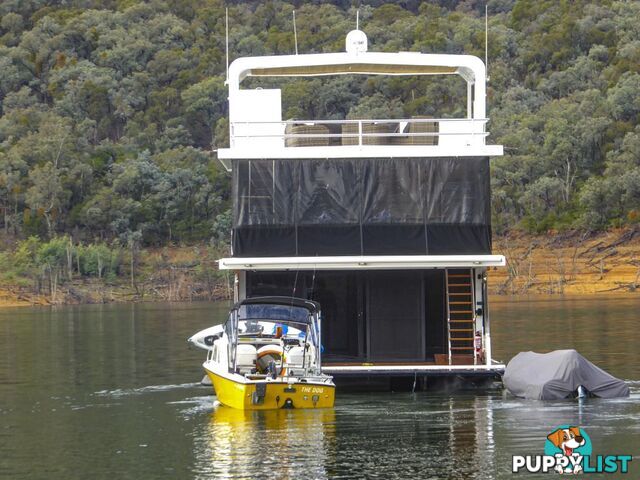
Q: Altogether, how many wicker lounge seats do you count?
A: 3